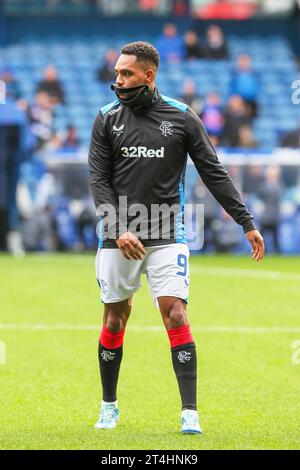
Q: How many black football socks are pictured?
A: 2